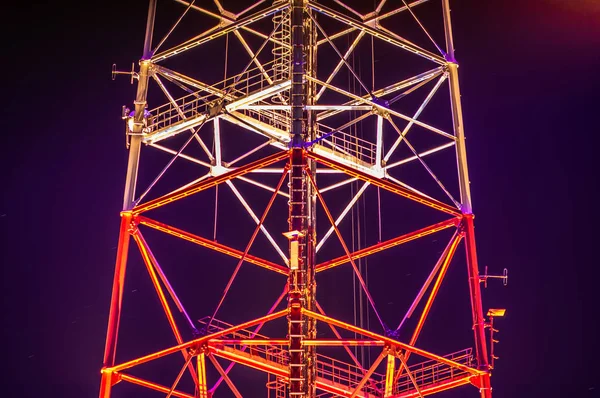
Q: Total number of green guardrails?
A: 0